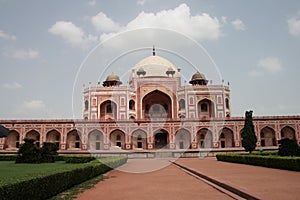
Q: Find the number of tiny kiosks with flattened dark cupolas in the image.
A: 2